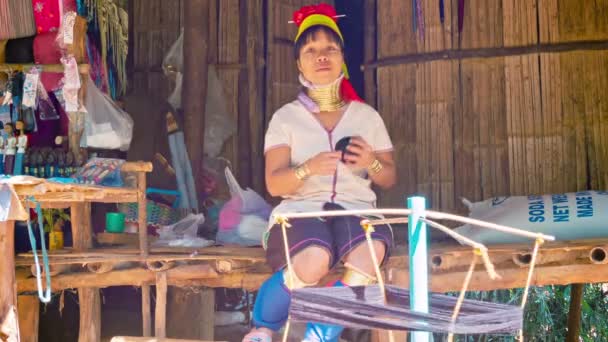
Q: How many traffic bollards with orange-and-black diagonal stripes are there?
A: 0